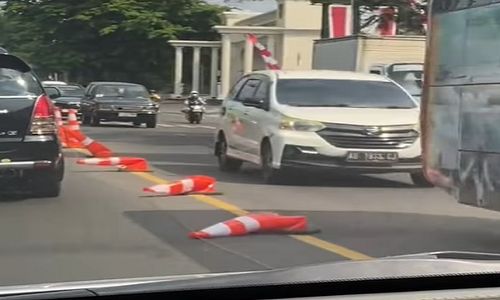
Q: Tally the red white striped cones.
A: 6